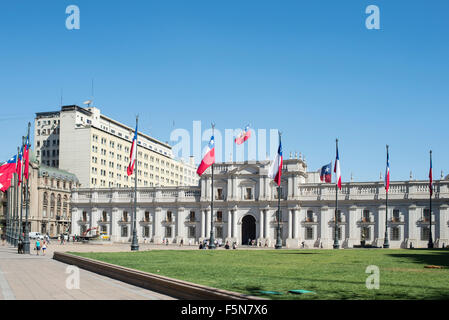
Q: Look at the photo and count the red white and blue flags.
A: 11